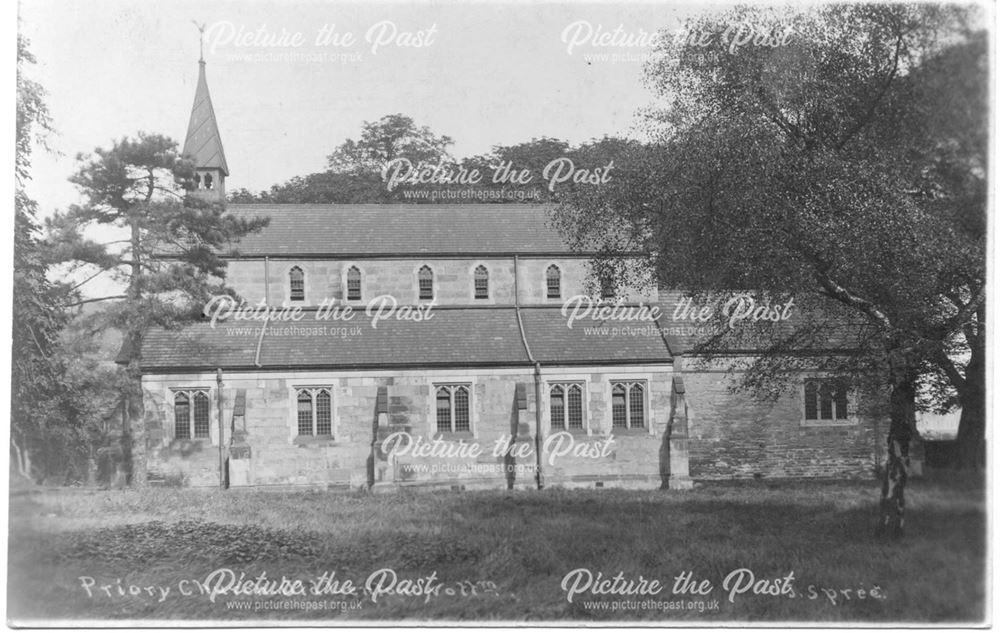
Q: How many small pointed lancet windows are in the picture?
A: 6